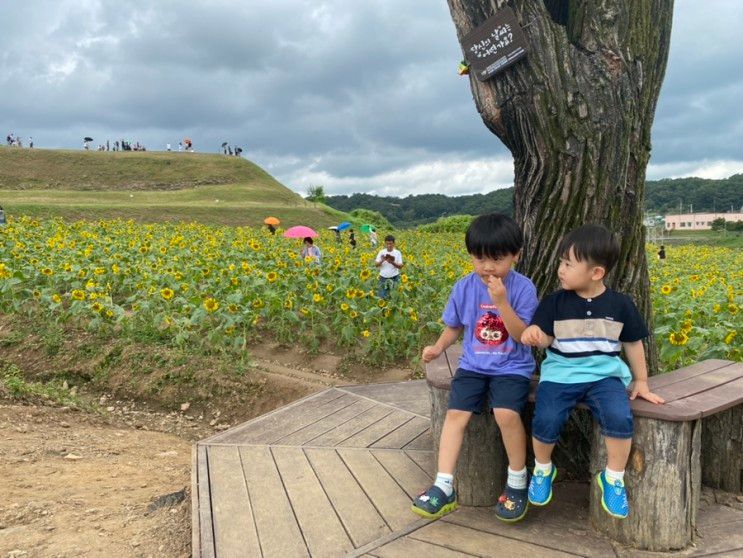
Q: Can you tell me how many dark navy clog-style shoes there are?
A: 2